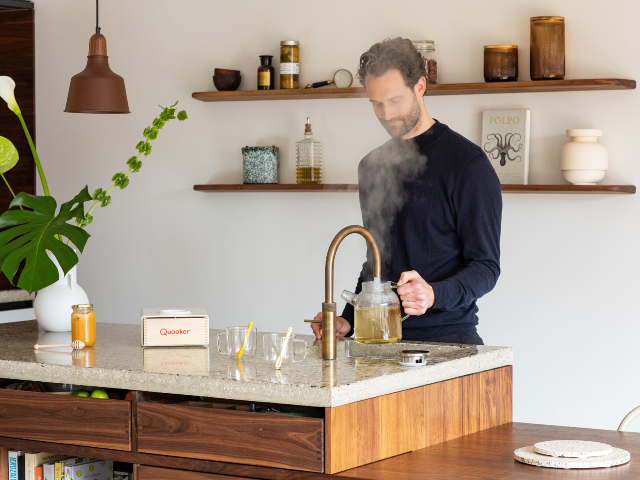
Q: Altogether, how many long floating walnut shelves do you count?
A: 2